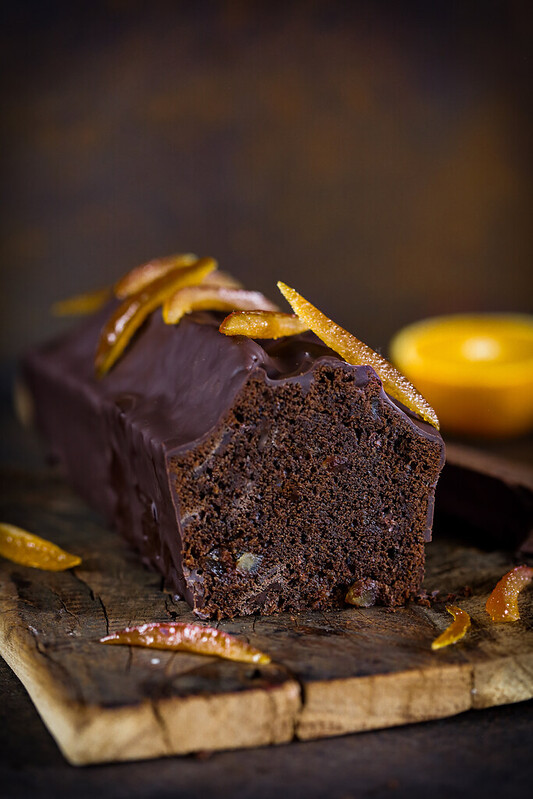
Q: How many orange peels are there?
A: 11